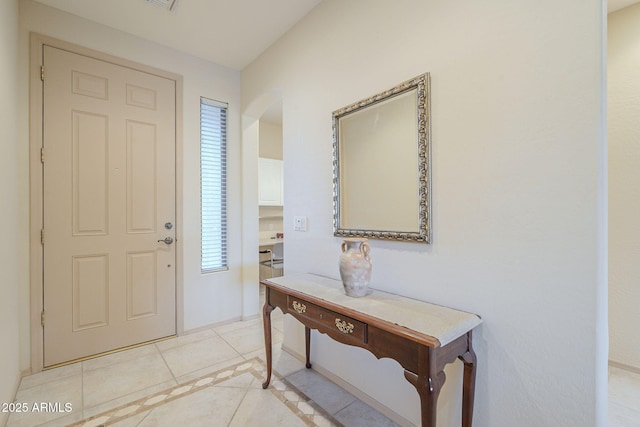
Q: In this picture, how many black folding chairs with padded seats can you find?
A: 0